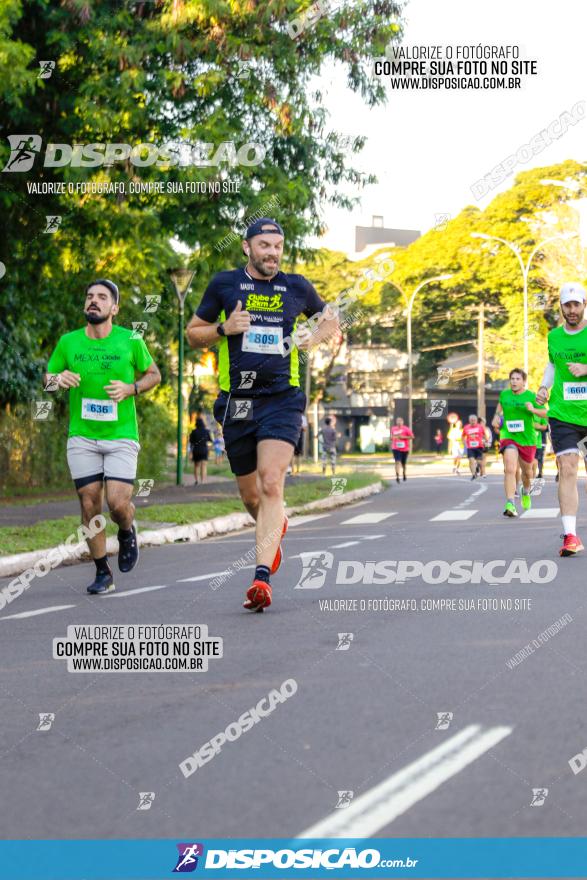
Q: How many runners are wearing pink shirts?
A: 2